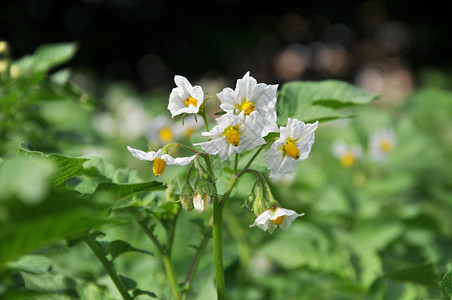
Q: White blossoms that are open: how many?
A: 6